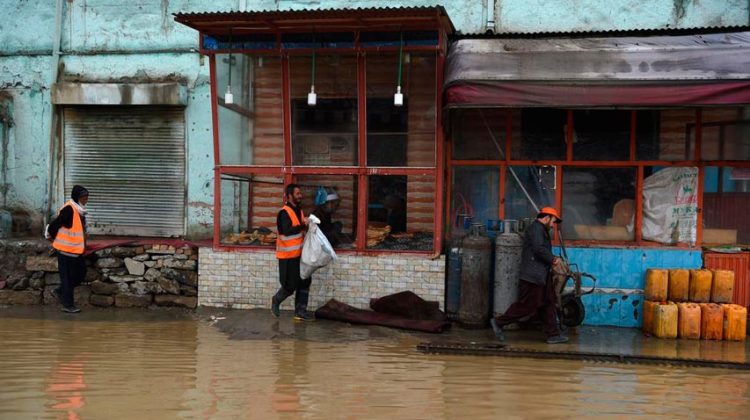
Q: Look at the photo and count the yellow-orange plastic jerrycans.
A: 9